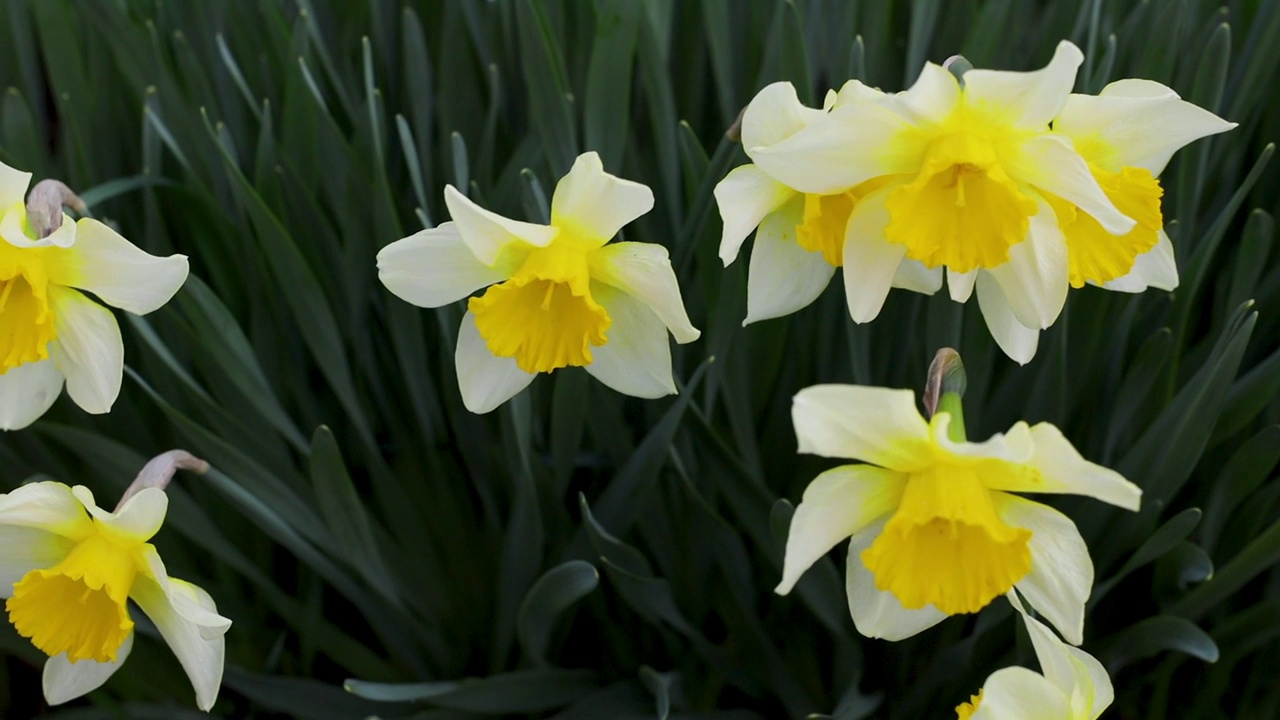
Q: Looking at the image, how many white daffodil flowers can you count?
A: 8